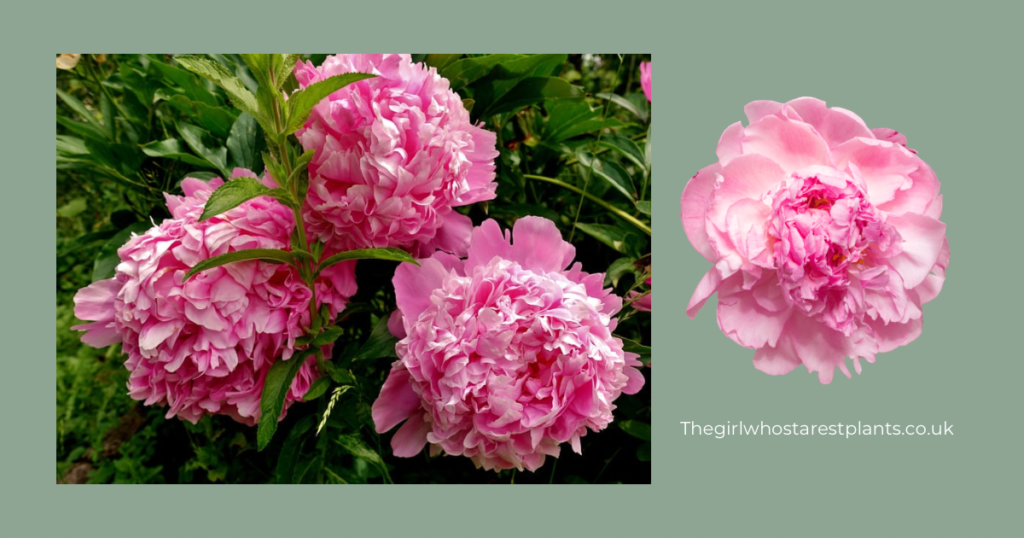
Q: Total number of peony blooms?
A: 4